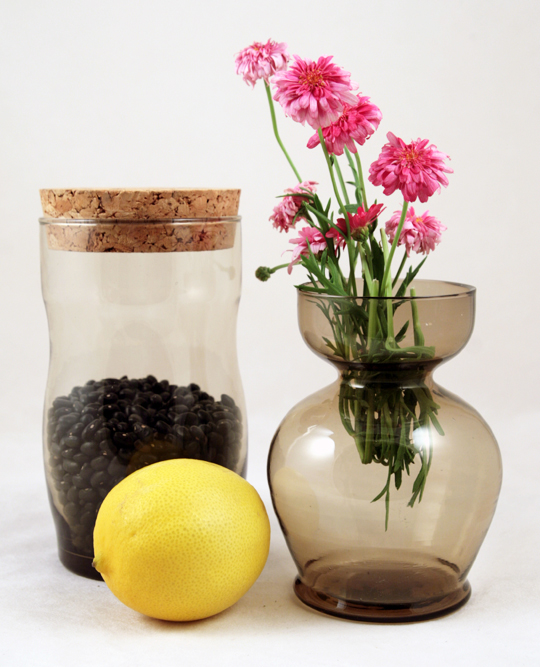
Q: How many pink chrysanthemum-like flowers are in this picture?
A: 8